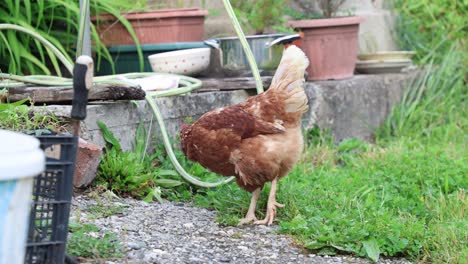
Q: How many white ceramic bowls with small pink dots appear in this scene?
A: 1